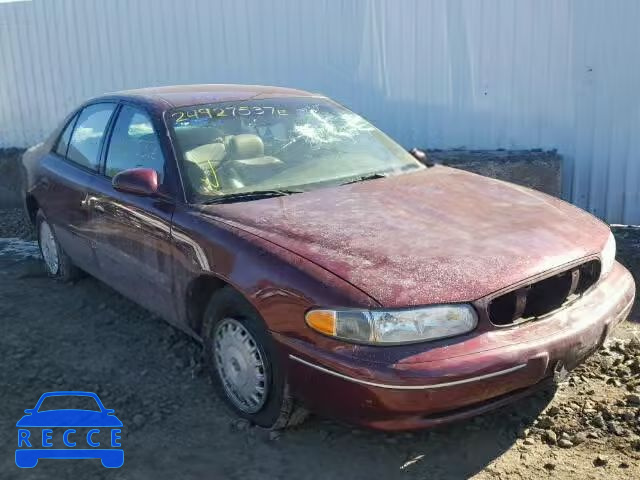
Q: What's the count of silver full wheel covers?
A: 2